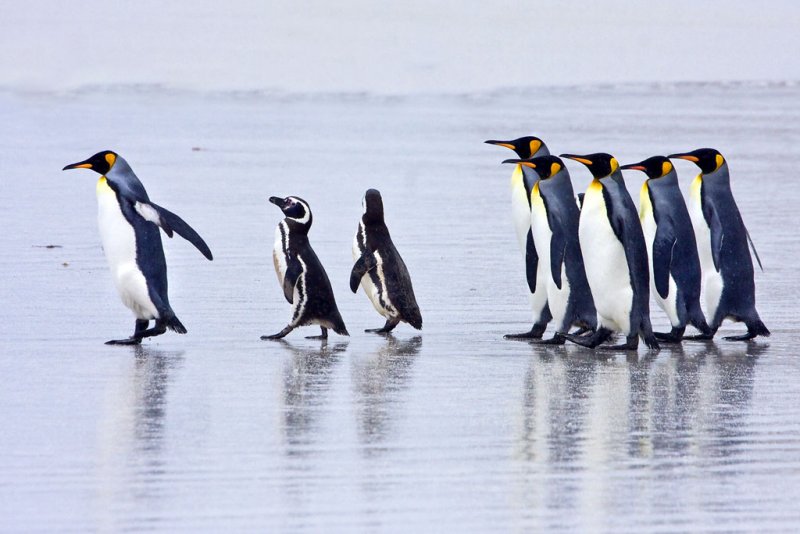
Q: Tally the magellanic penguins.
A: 2